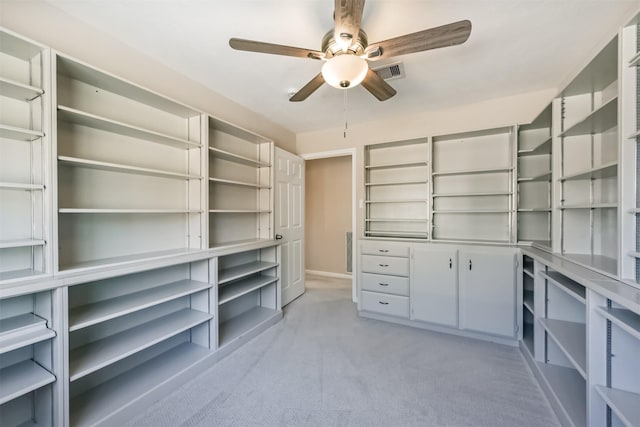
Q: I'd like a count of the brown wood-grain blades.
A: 5